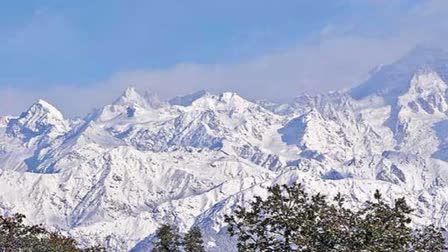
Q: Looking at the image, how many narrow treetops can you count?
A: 2